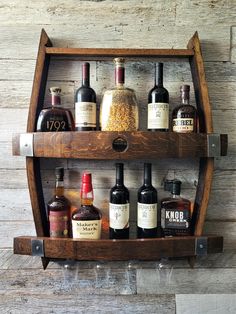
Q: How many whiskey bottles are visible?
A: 5